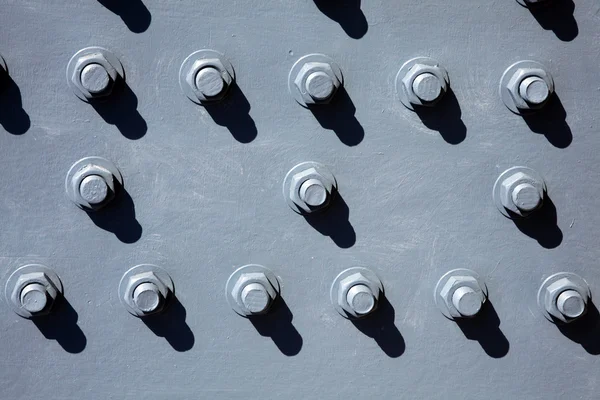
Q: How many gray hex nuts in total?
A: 14